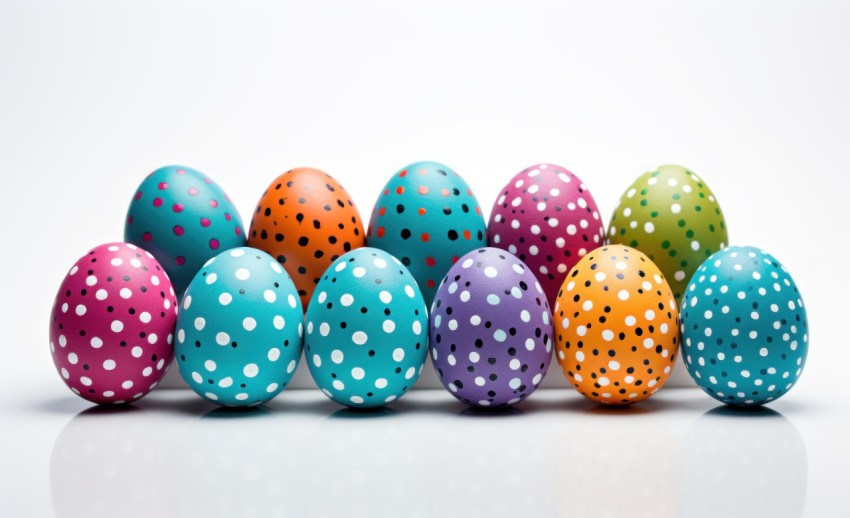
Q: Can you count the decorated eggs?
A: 11